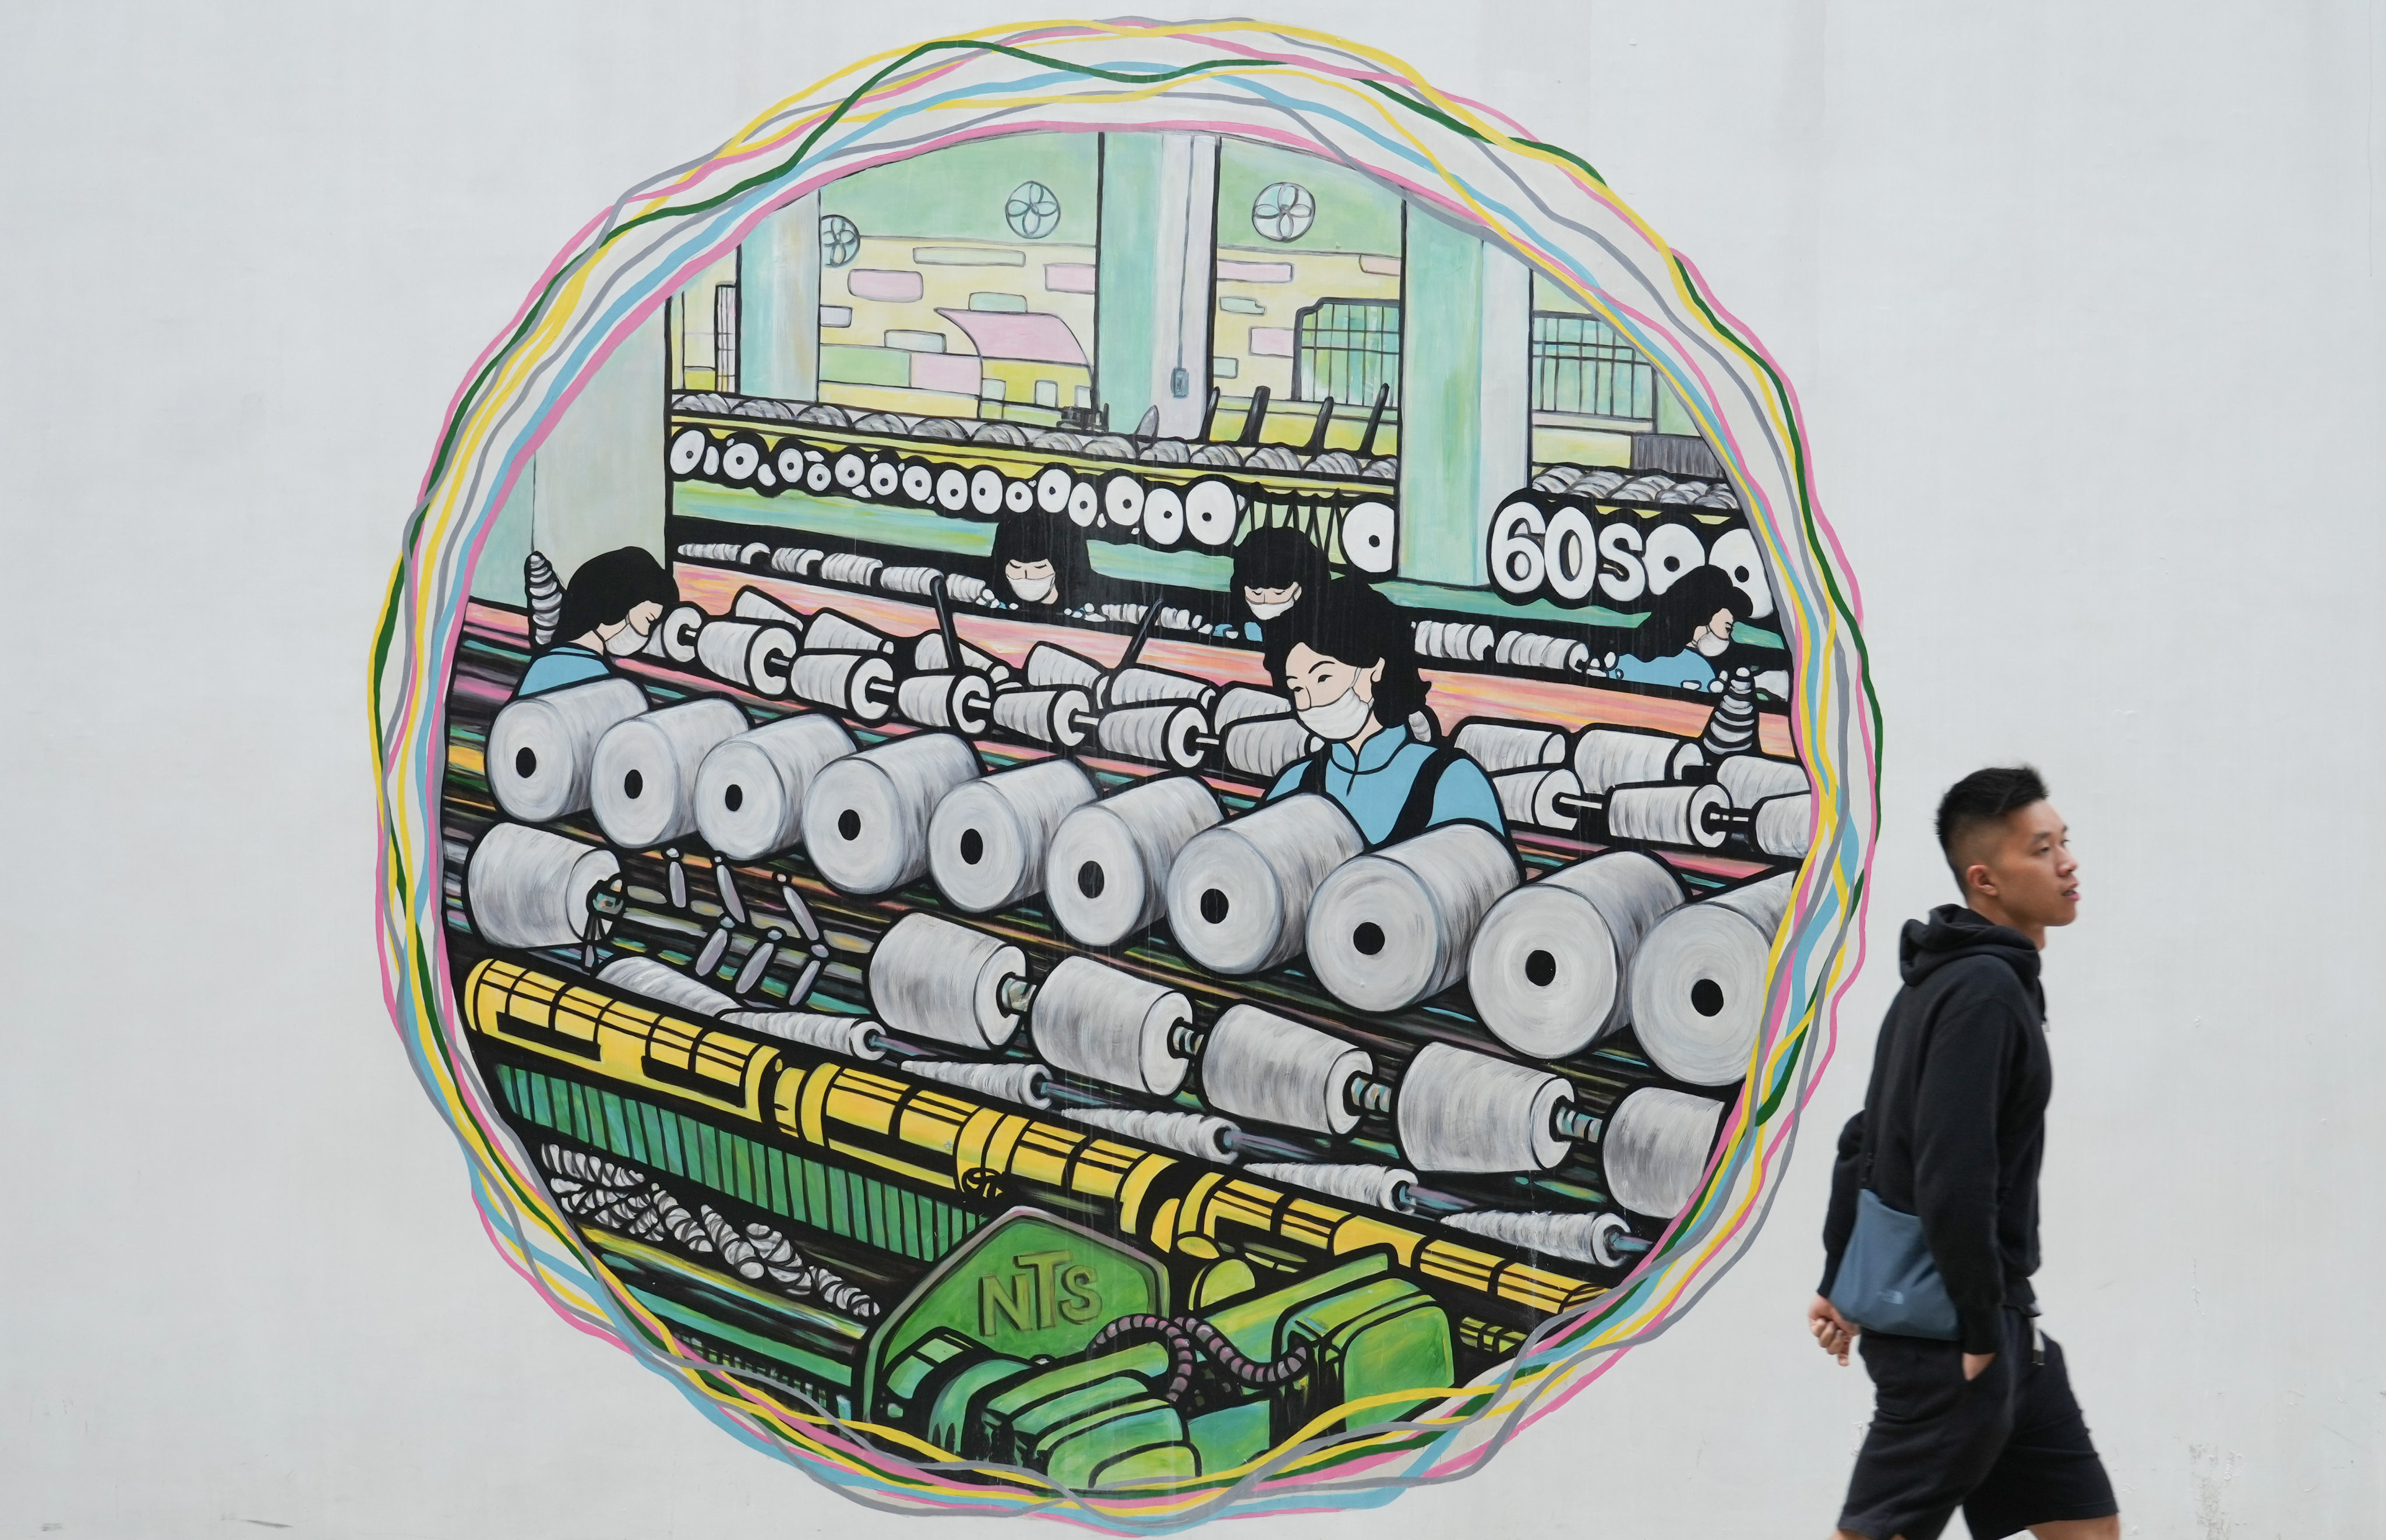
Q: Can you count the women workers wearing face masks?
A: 5